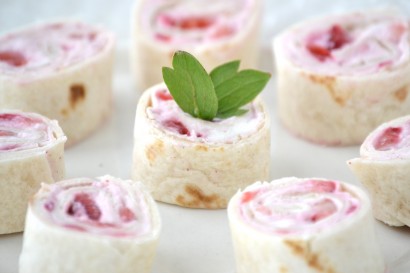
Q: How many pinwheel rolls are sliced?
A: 8